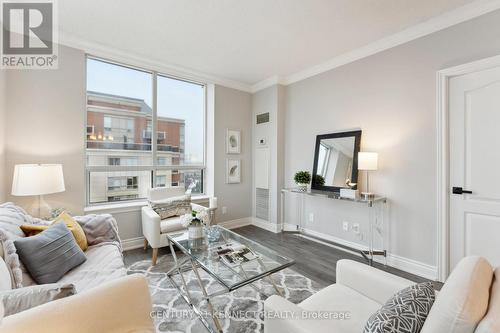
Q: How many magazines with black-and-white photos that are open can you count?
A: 1